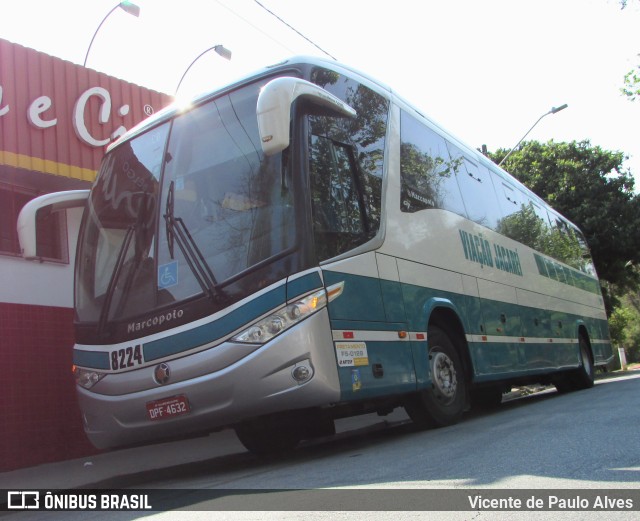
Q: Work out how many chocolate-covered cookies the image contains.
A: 0